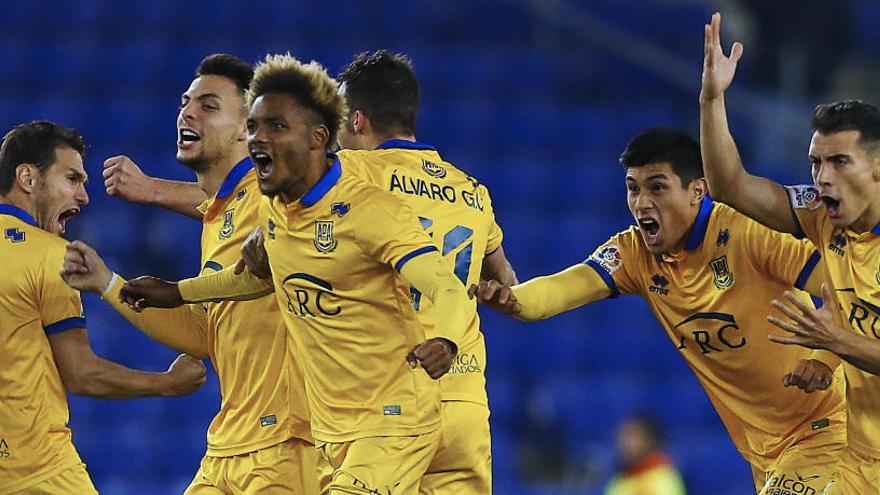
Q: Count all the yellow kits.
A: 6